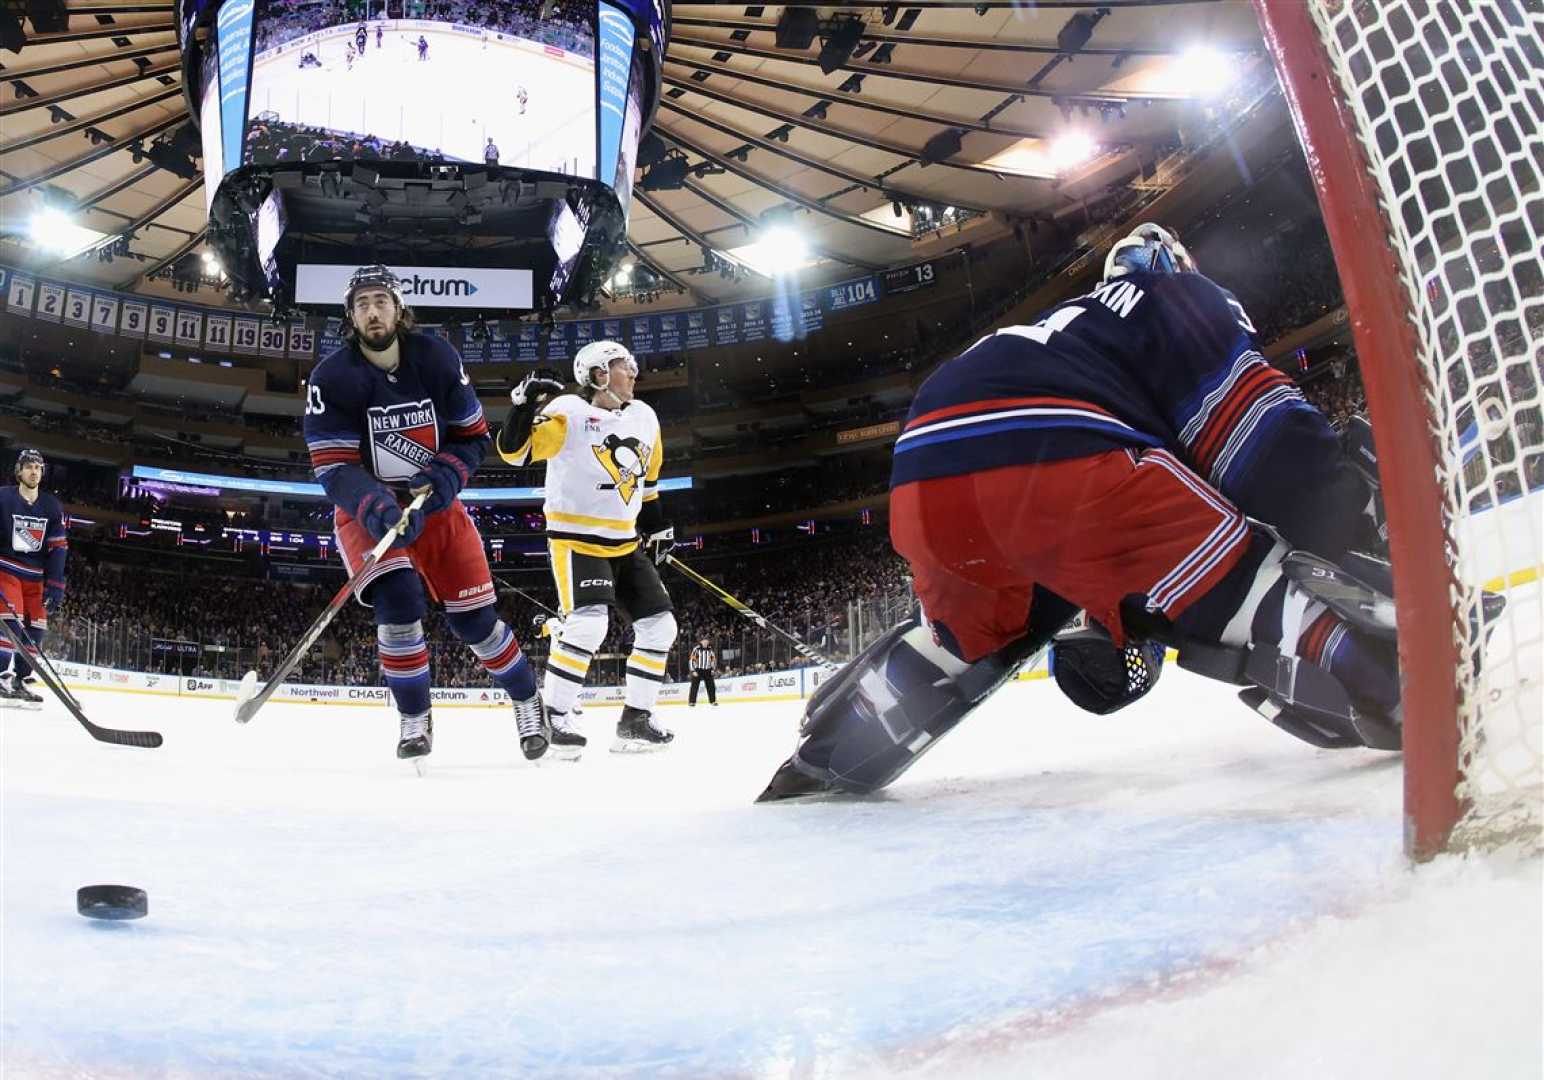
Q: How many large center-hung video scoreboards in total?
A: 1